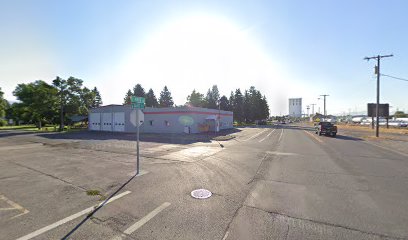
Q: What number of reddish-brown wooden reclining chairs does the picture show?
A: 0